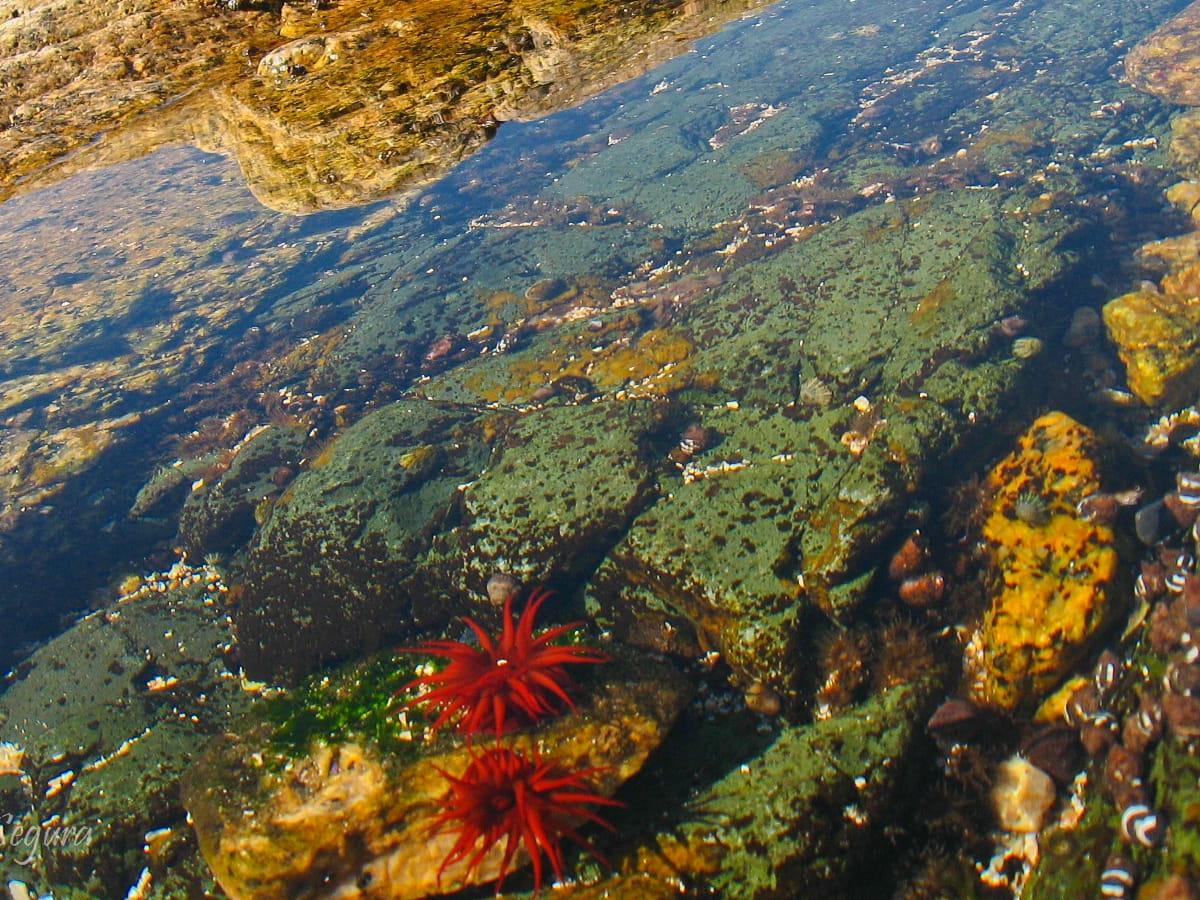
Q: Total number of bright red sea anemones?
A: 2